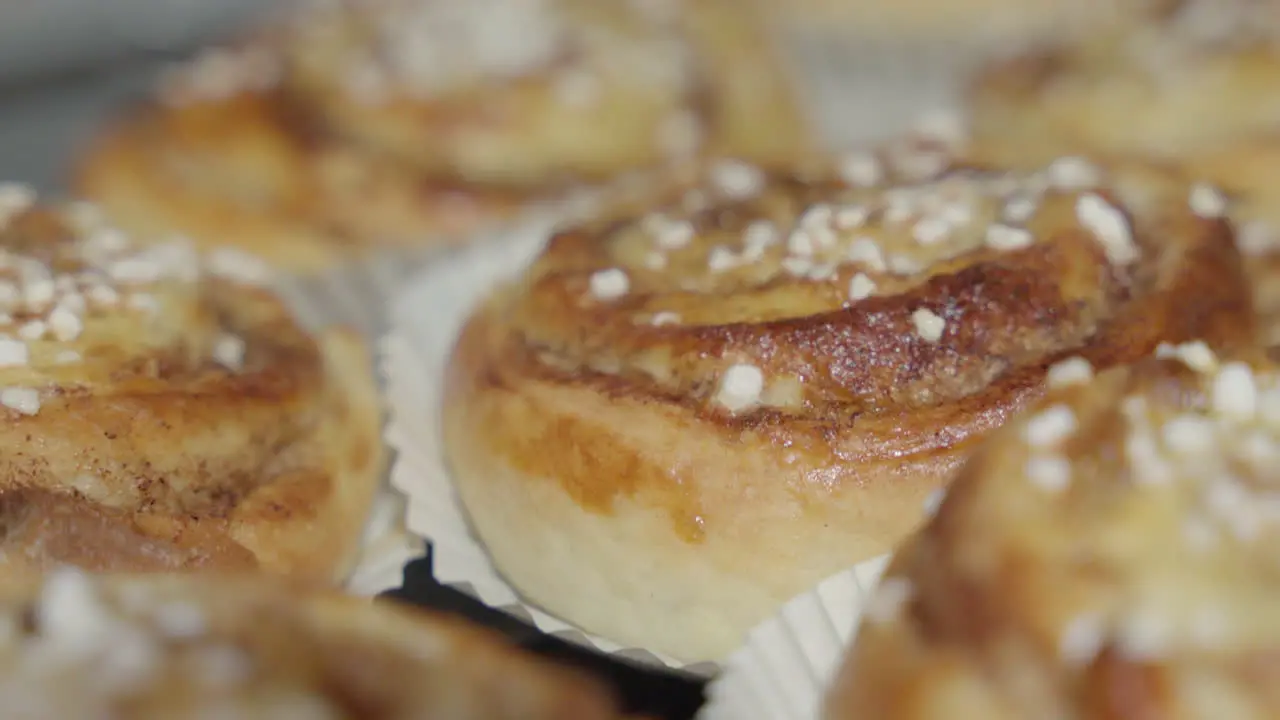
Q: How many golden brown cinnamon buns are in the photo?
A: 6